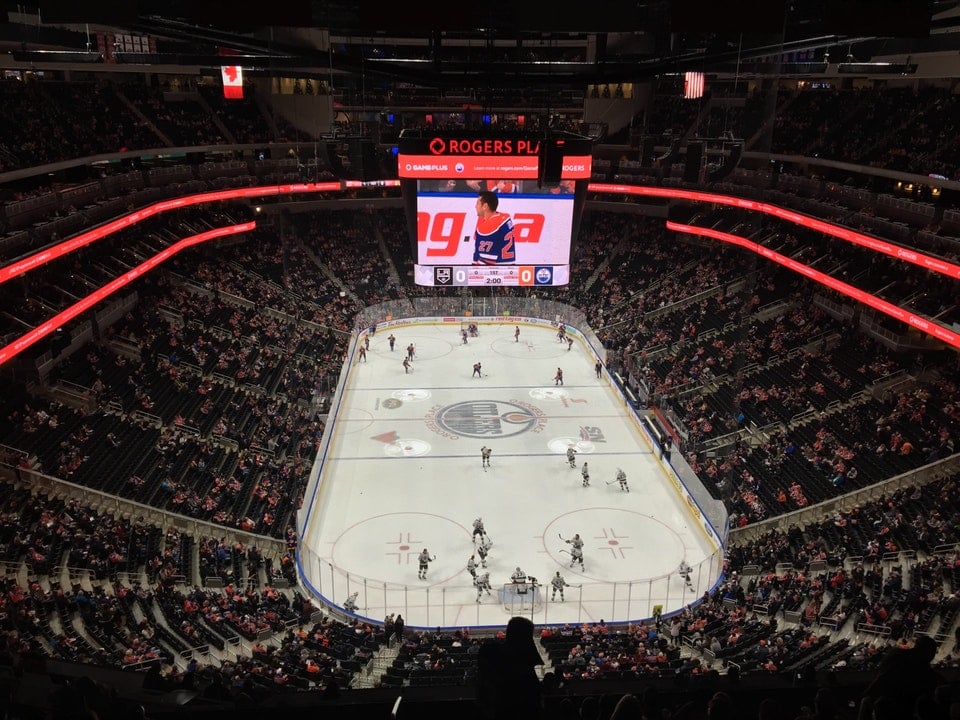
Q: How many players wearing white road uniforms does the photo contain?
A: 15